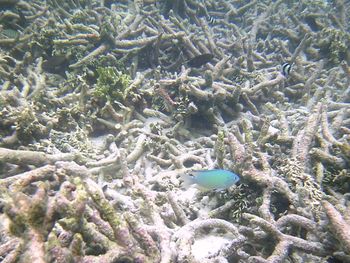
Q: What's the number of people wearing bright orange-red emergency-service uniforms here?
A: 0